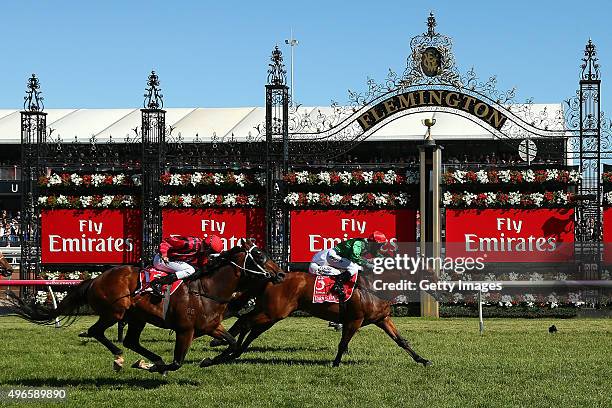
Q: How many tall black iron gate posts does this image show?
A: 4